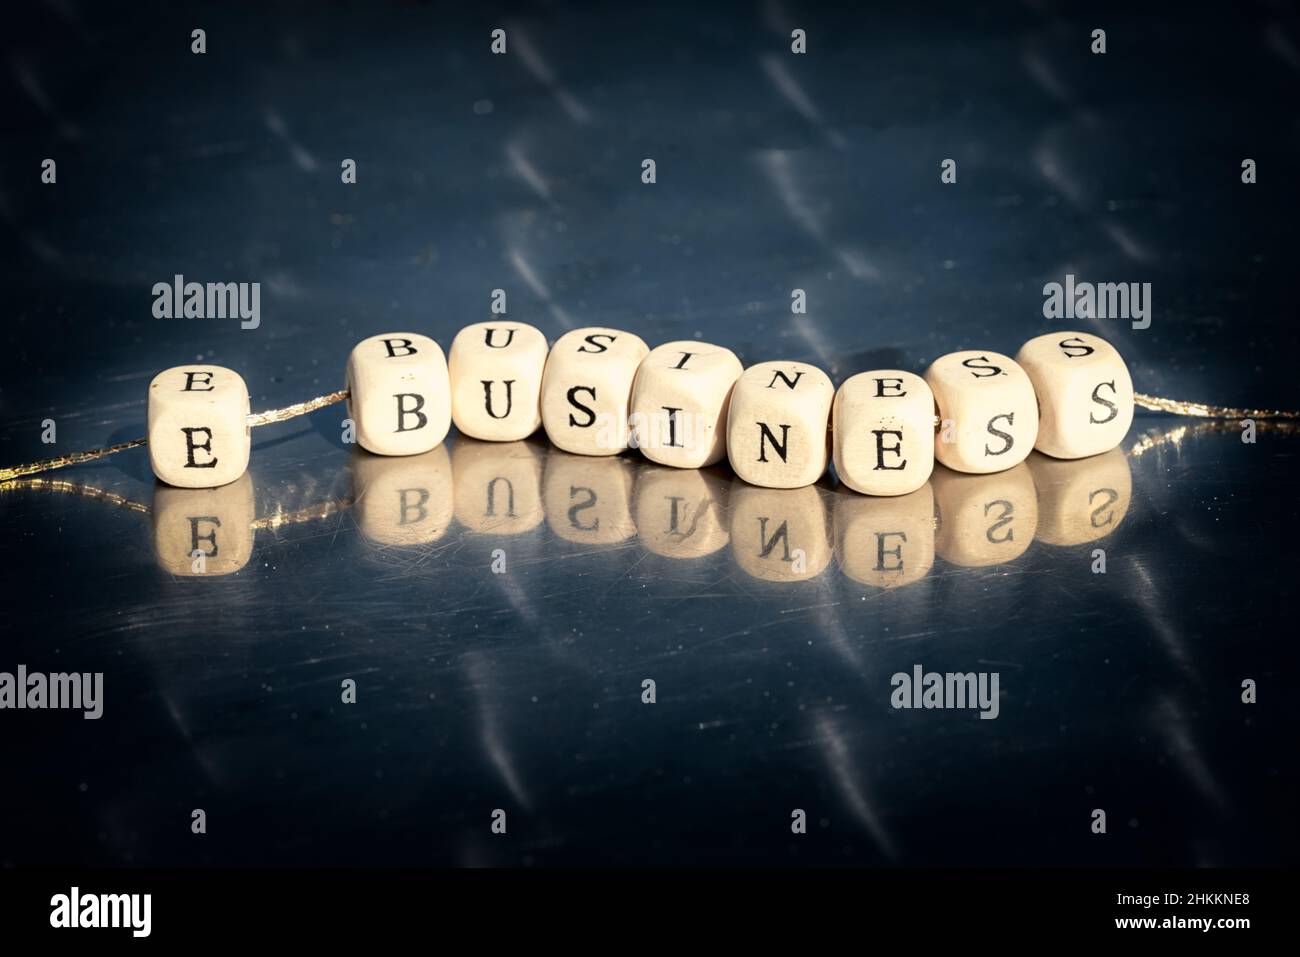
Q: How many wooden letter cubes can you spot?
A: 9